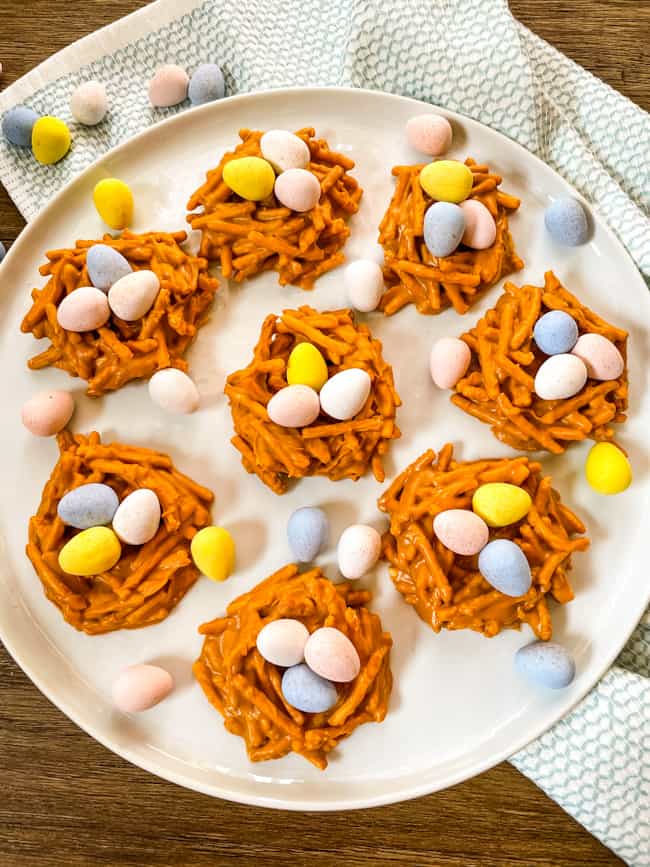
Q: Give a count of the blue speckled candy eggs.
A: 11